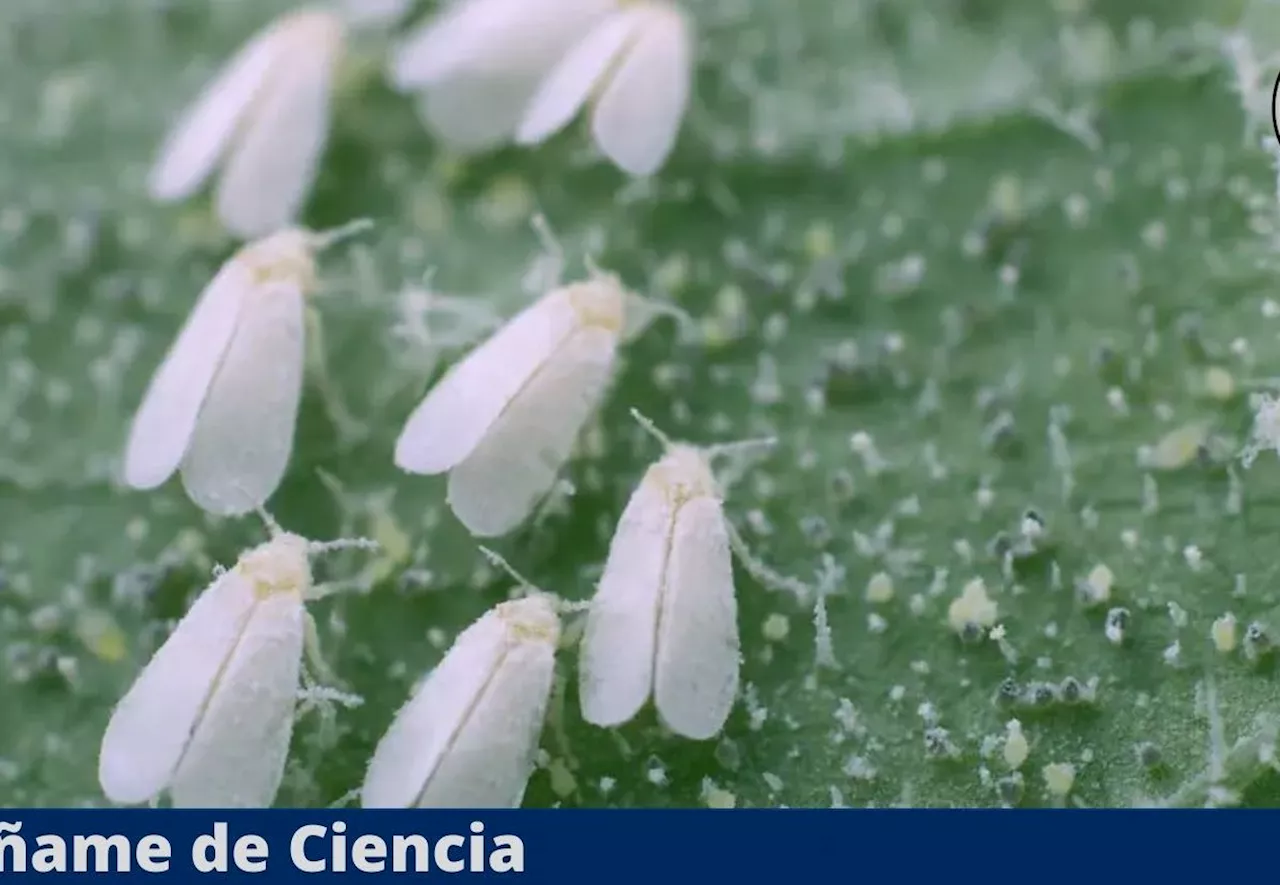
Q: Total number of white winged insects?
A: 8